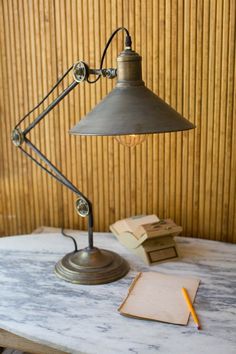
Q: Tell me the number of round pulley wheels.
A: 3